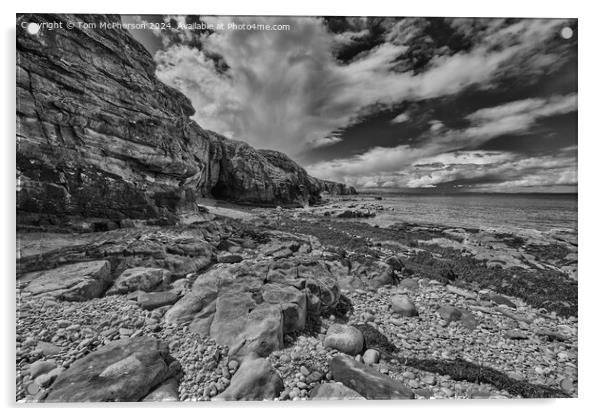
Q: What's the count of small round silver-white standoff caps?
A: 4